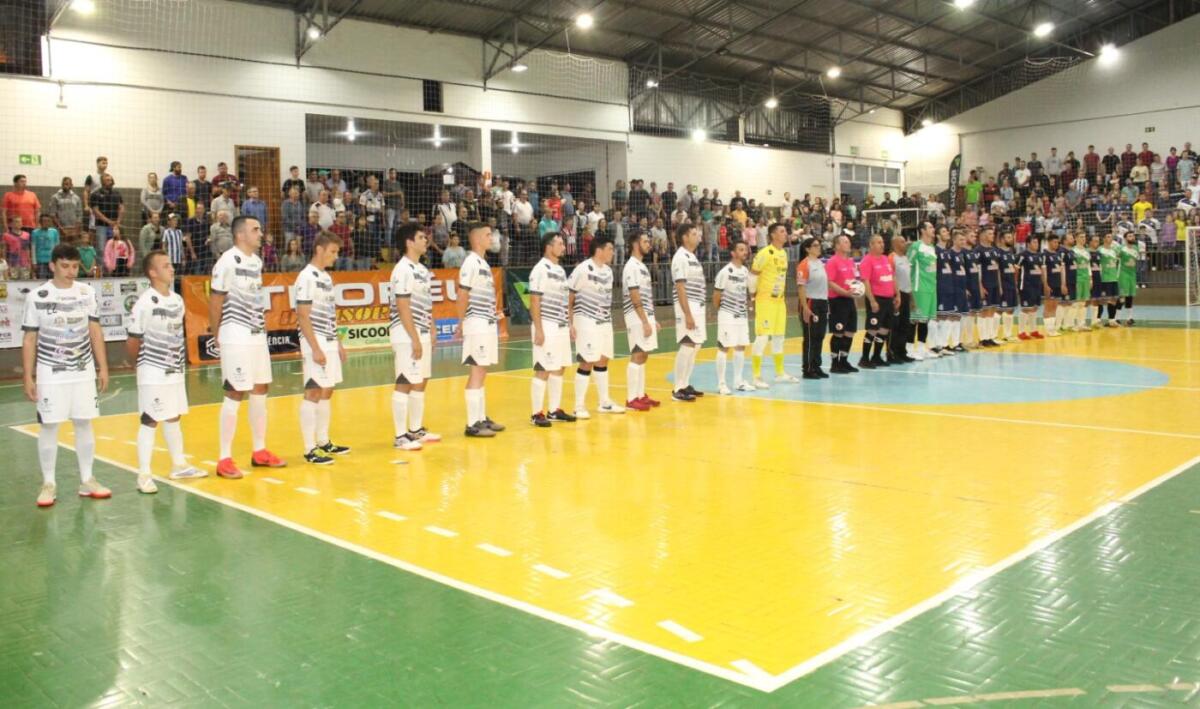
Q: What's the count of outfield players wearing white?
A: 11